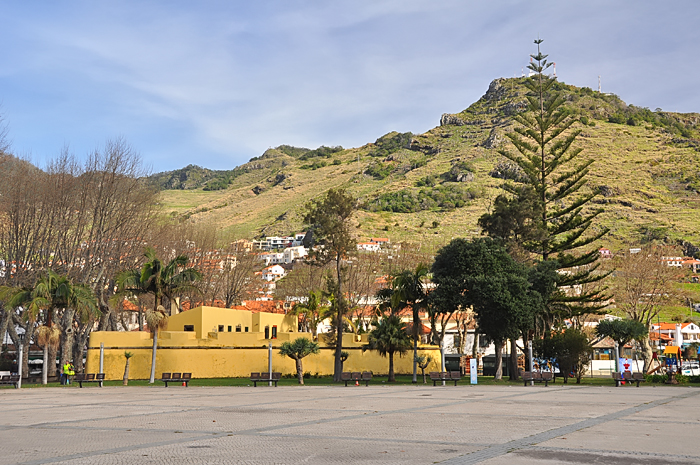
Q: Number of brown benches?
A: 8